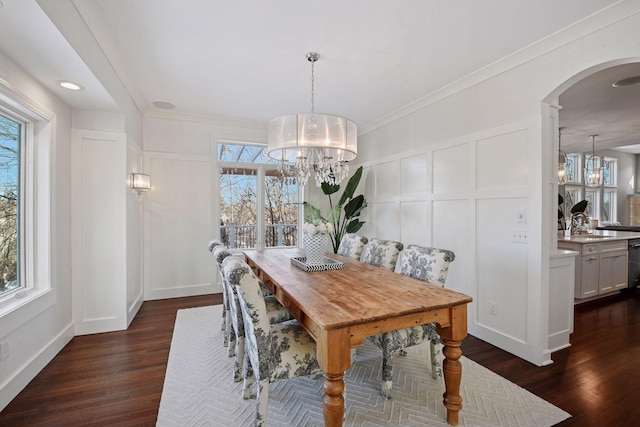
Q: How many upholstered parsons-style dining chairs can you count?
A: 6